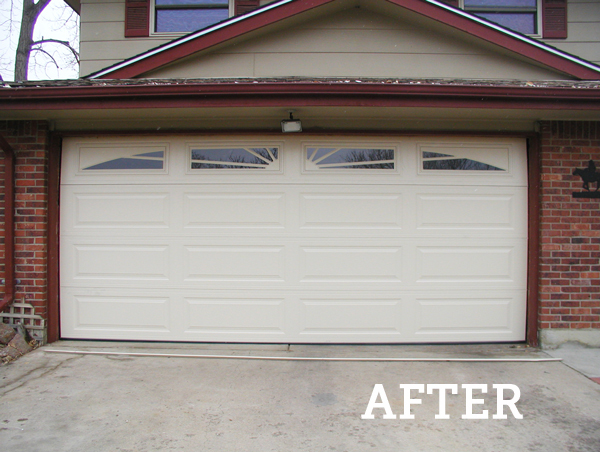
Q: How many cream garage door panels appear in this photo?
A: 12